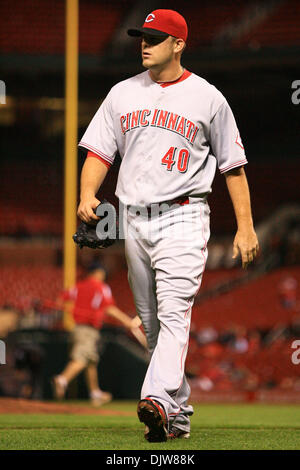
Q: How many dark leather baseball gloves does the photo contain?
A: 1